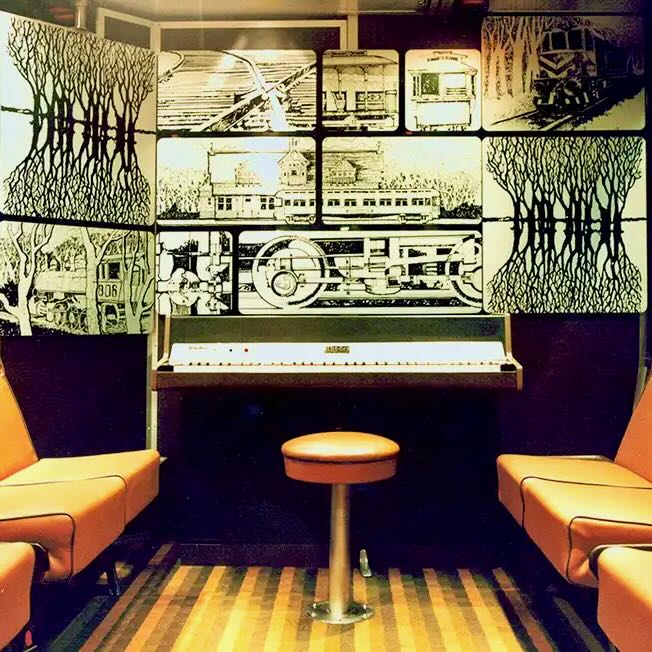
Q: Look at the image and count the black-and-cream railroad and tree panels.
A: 11